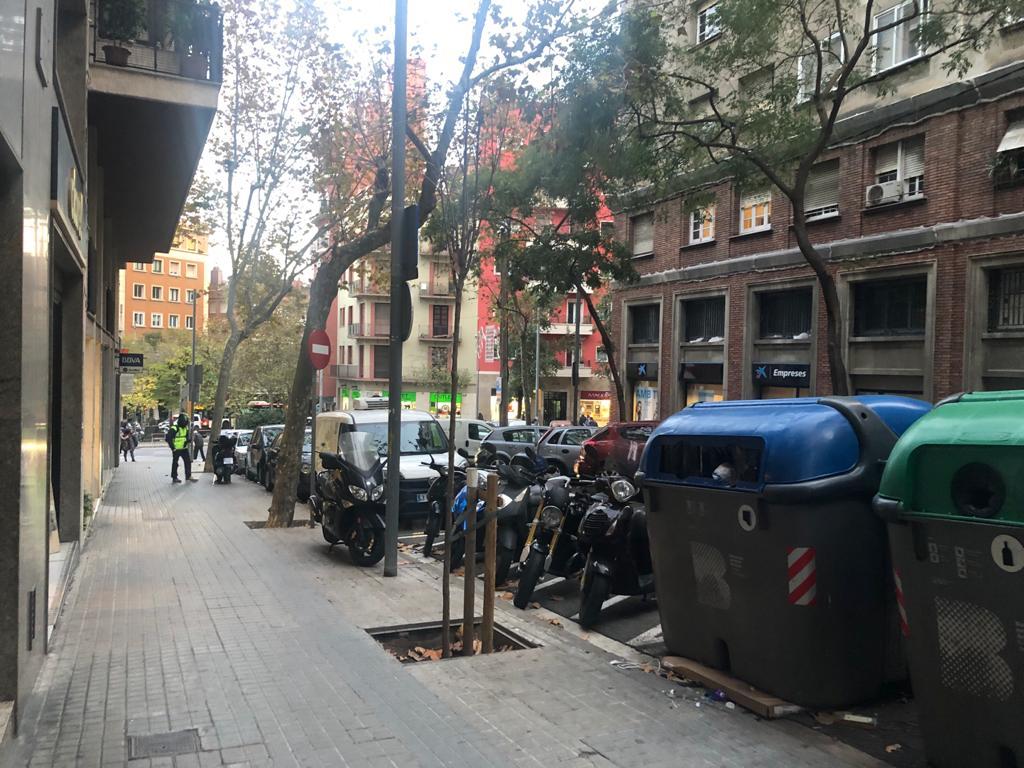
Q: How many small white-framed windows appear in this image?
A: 12